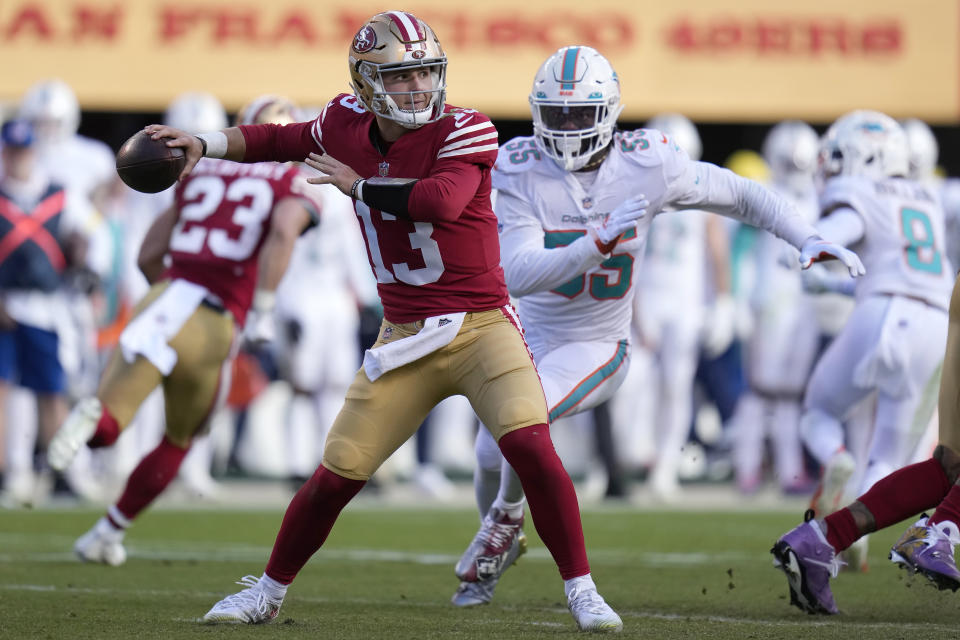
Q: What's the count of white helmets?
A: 7